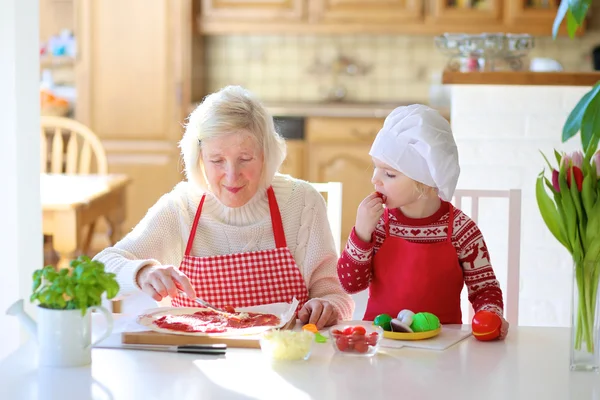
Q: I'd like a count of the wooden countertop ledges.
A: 1